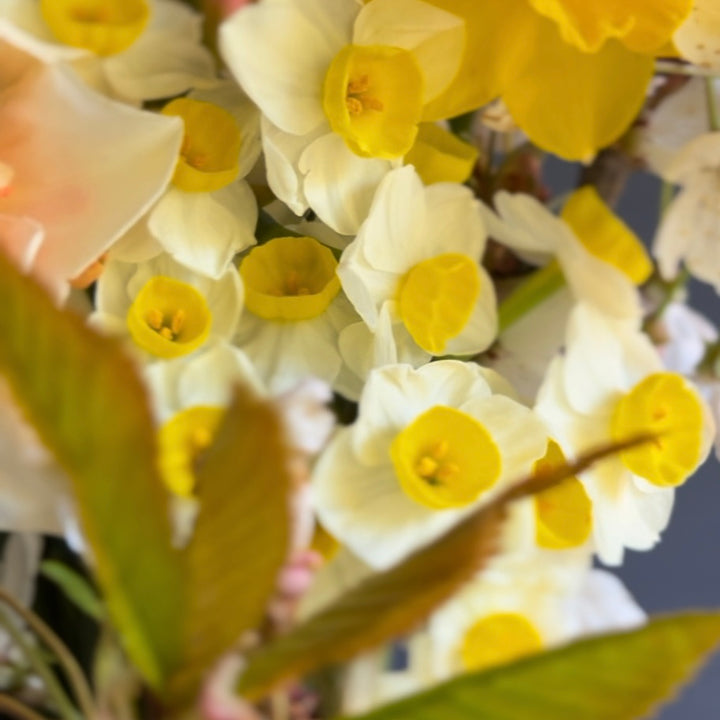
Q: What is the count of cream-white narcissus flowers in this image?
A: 12